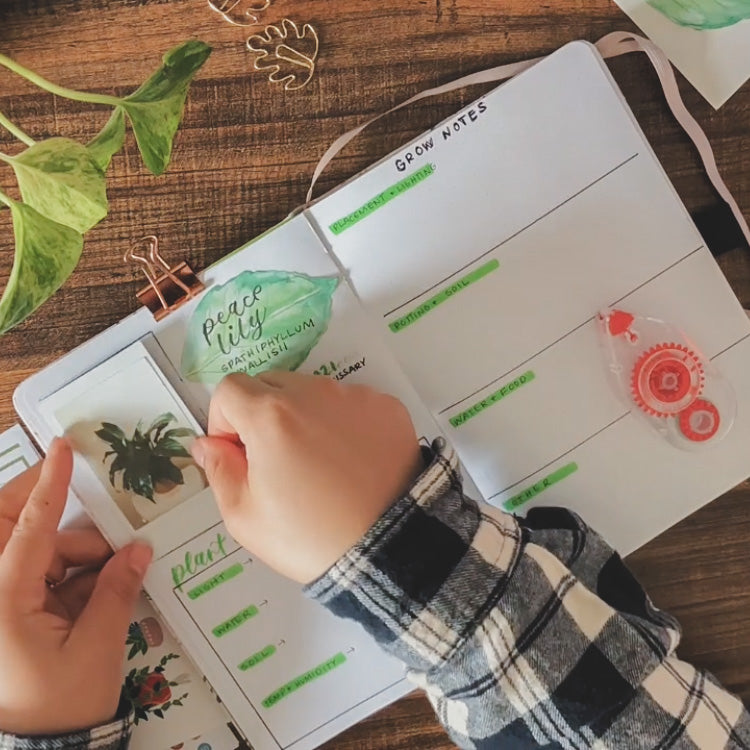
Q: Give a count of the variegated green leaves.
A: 4